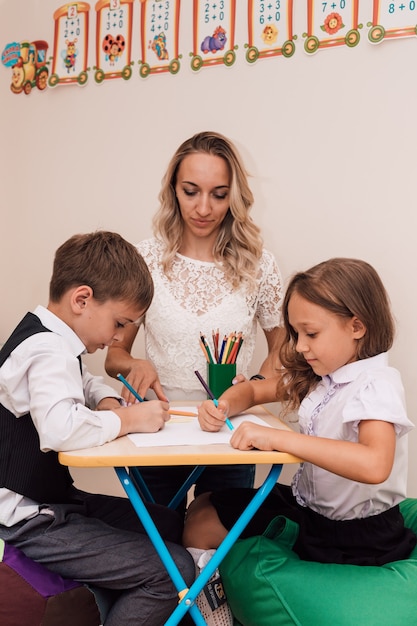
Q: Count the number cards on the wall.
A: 7